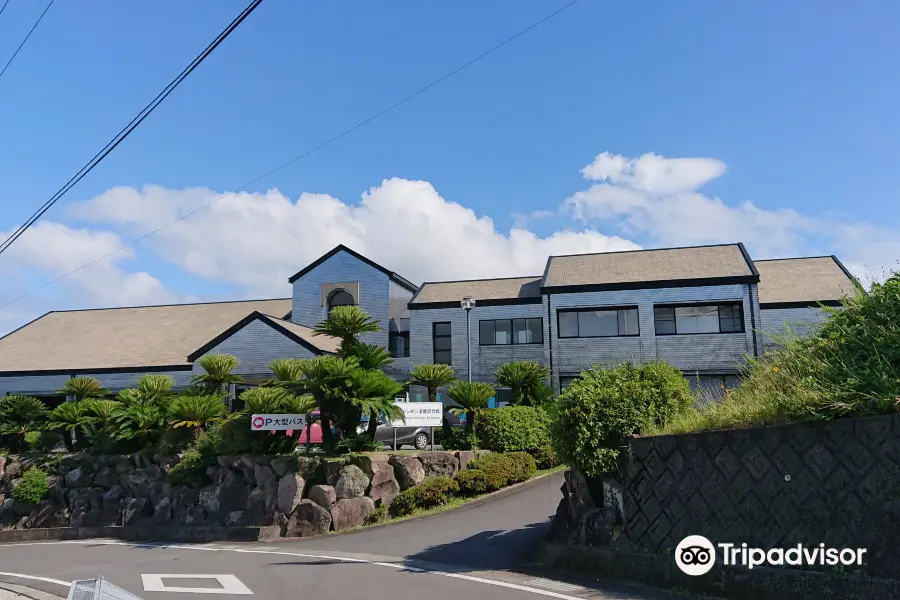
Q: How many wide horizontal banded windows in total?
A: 3